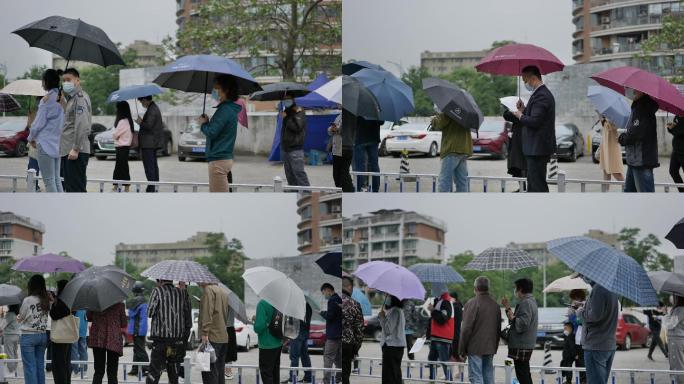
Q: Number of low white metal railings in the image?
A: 4